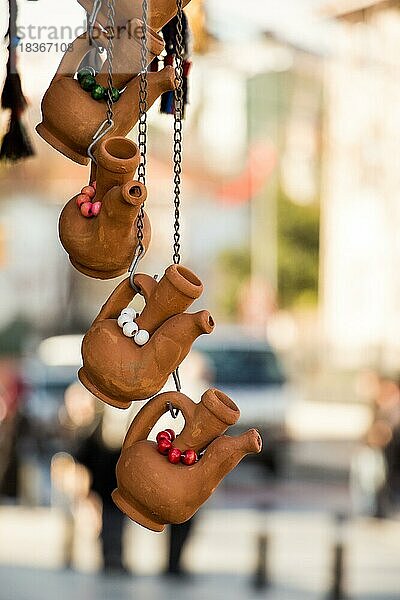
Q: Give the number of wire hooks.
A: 4